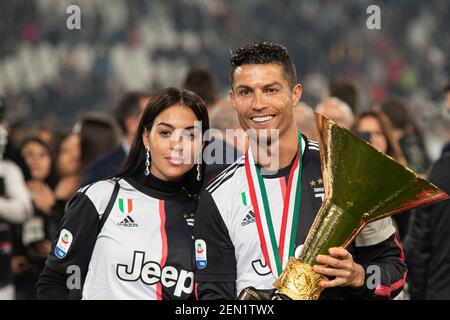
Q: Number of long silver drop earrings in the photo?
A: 2